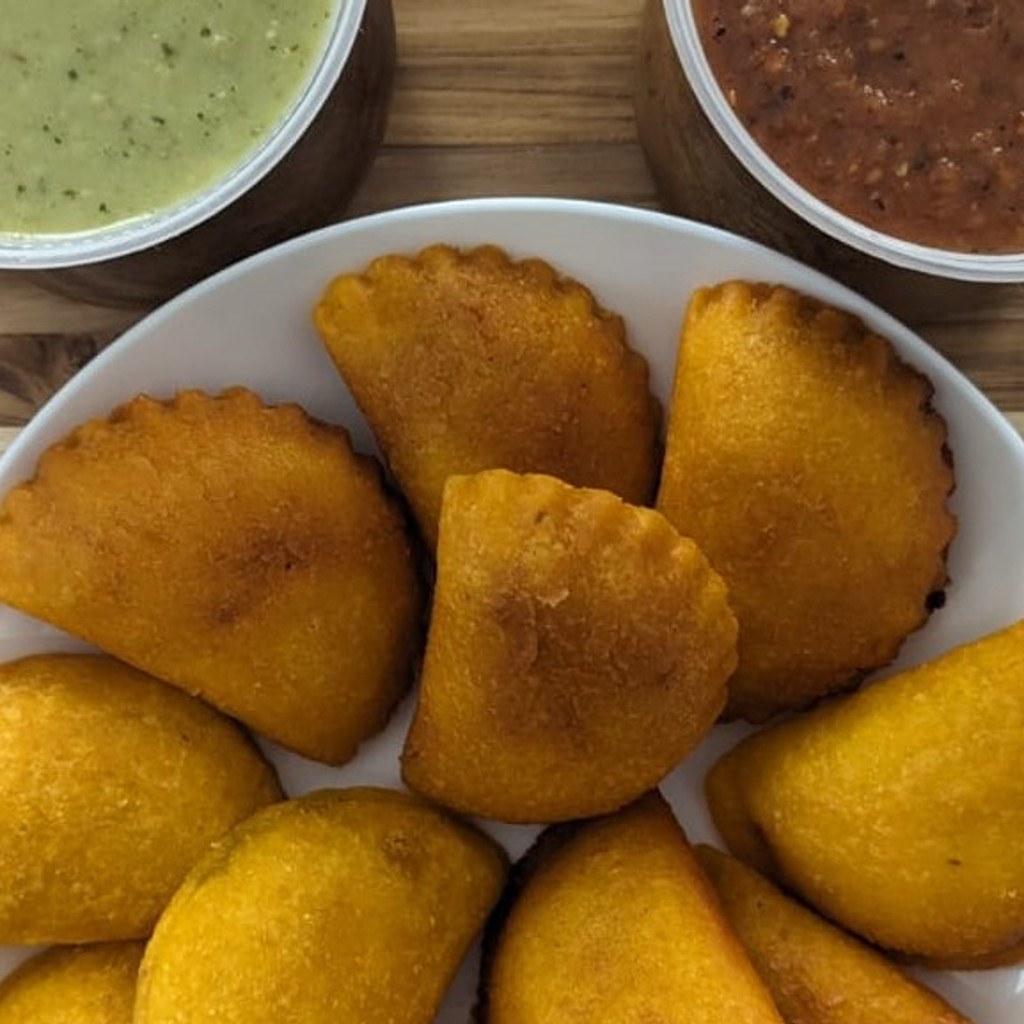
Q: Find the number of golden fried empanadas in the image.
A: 10